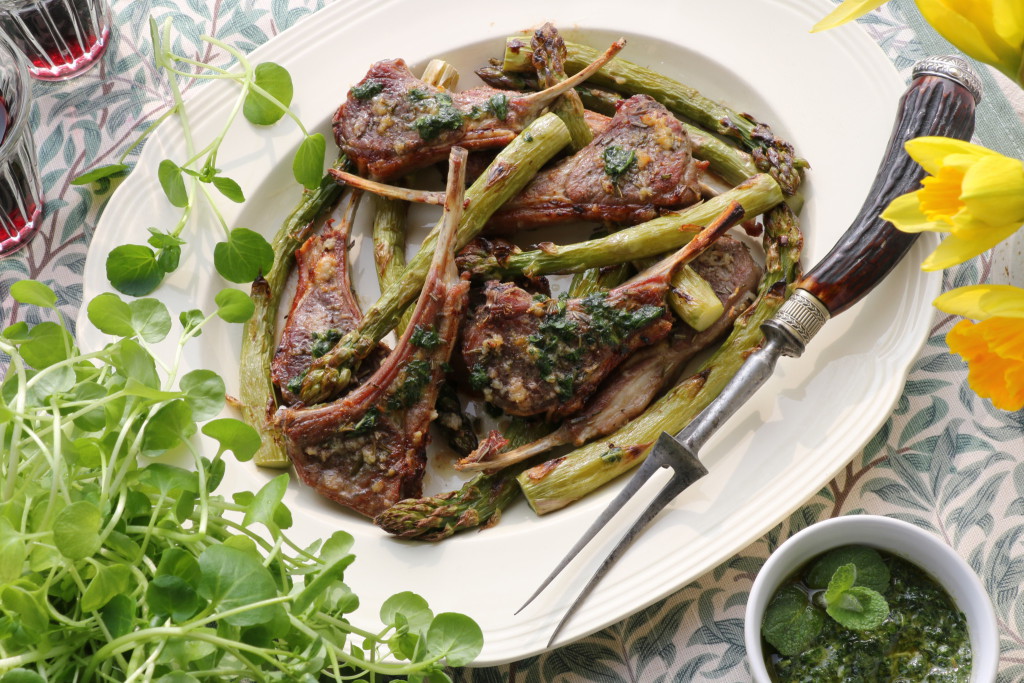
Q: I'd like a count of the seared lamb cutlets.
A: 6